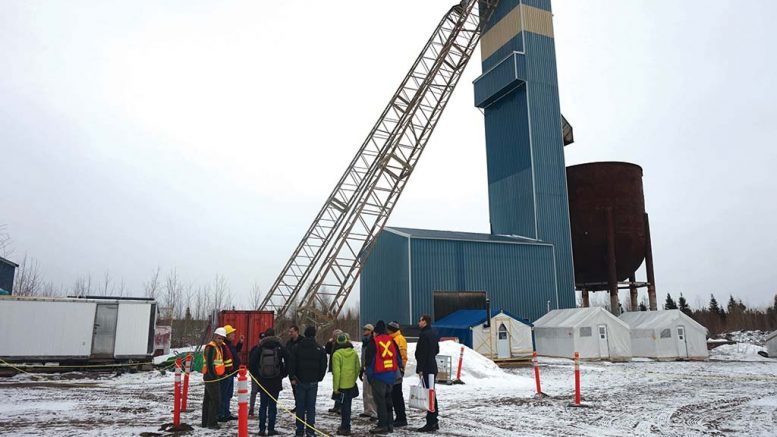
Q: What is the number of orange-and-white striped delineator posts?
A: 6